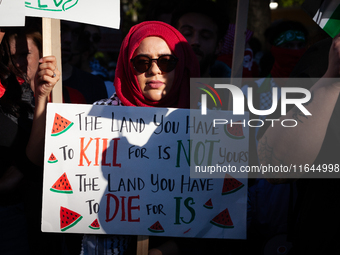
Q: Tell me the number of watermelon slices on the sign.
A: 10